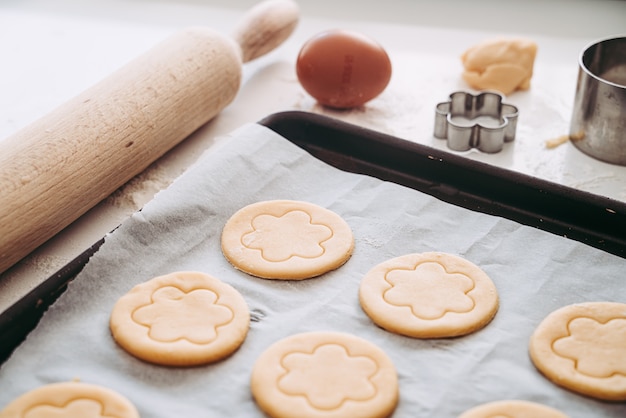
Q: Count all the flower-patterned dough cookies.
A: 7